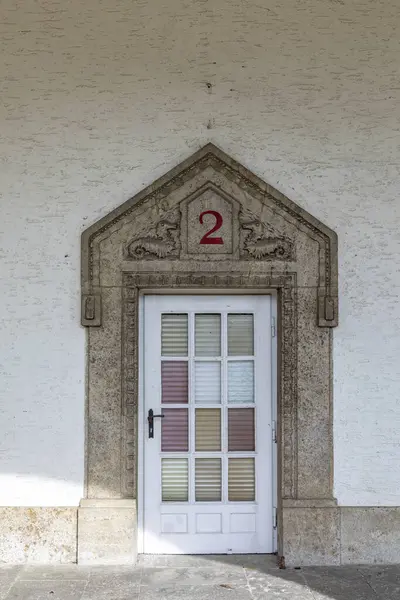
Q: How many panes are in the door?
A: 12